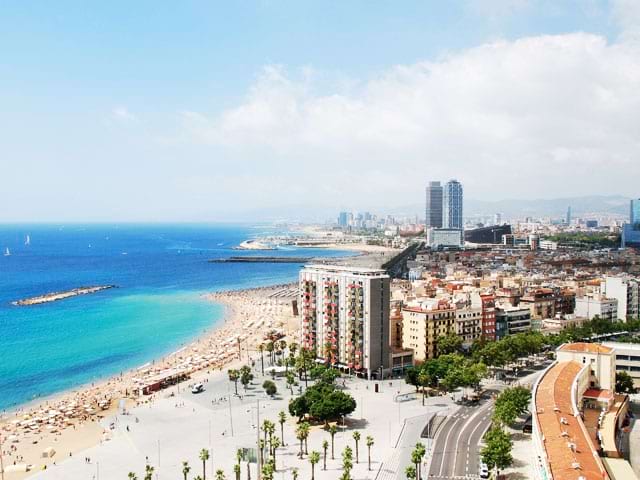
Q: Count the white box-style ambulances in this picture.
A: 0